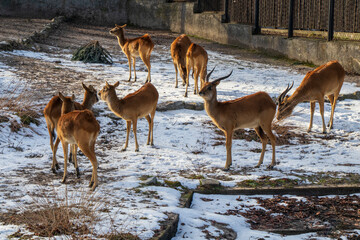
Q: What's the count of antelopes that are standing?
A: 8